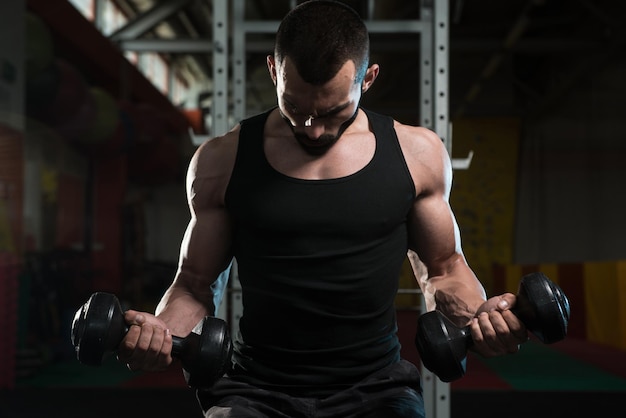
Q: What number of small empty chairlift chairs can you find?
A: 0